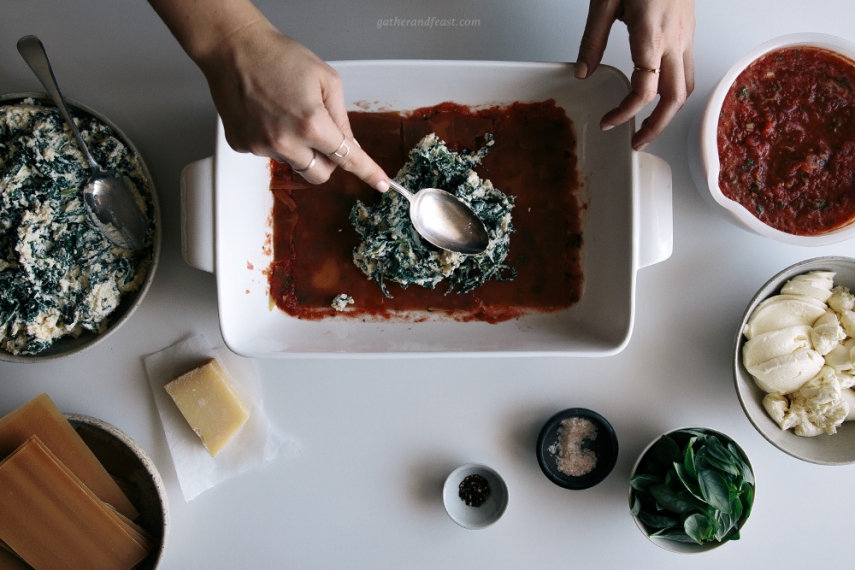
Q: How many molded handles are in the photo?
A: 2